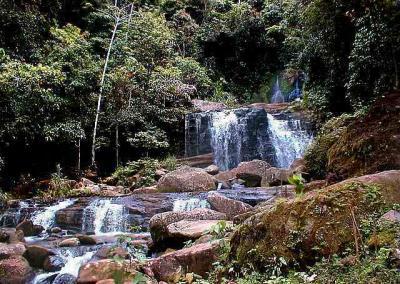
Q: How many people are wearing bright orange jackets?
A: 0